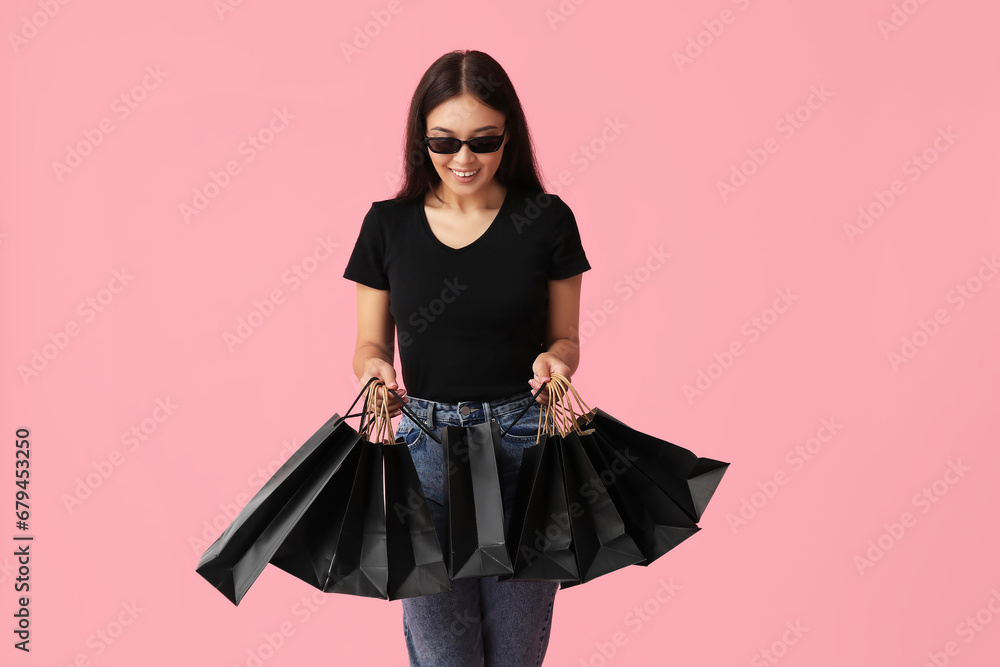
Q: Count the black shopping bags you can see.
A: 9